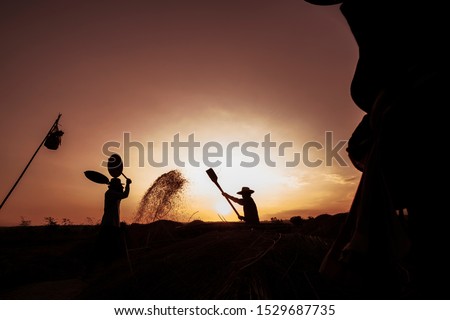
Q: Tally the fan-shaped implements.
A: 2